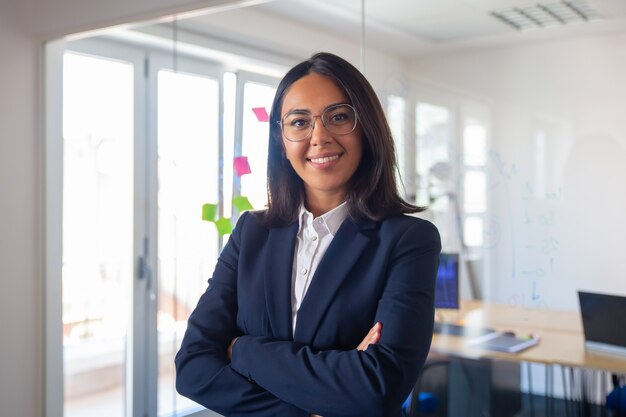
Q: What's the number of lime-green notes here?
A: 3